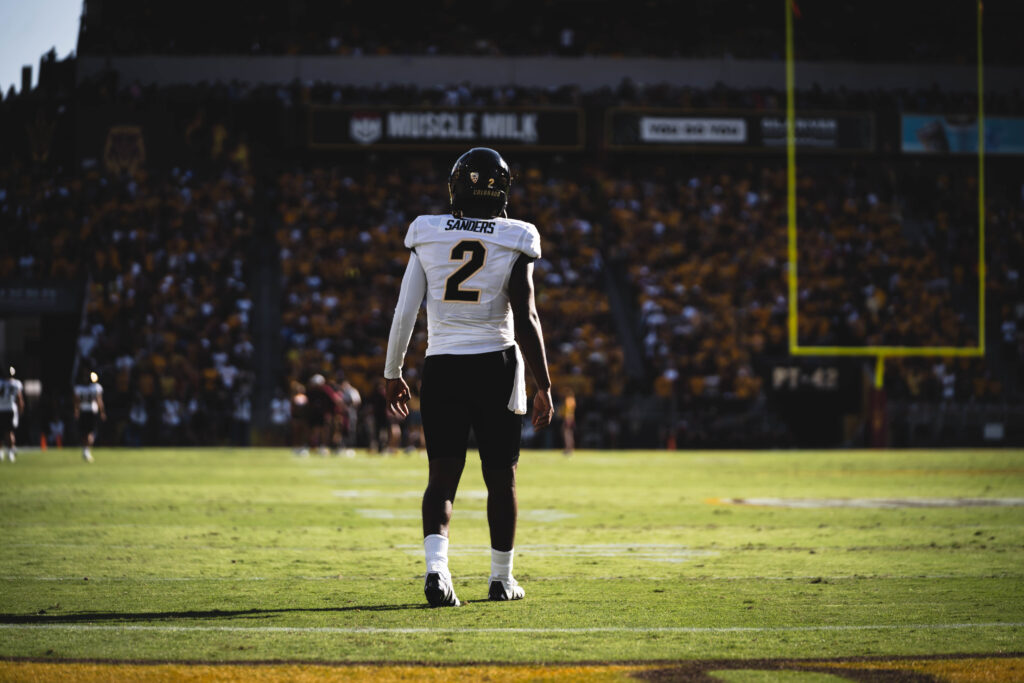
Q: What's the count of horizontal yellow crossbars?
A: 1